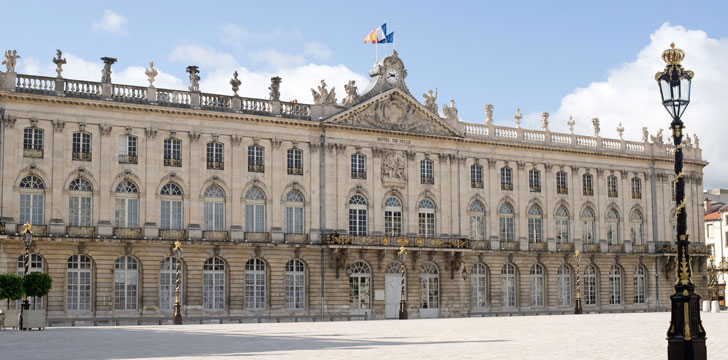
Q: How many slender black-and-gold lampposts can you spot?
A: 5